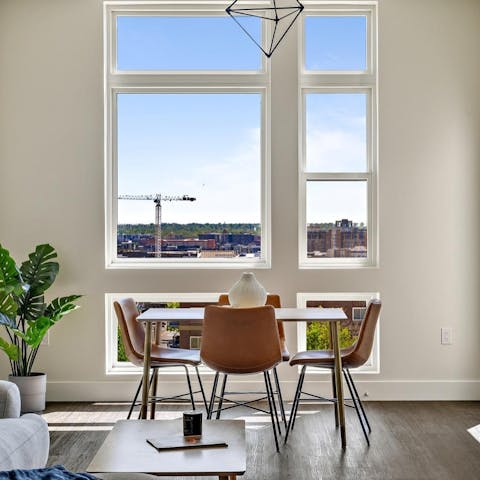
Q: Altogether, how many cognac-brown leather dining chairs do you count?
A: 4